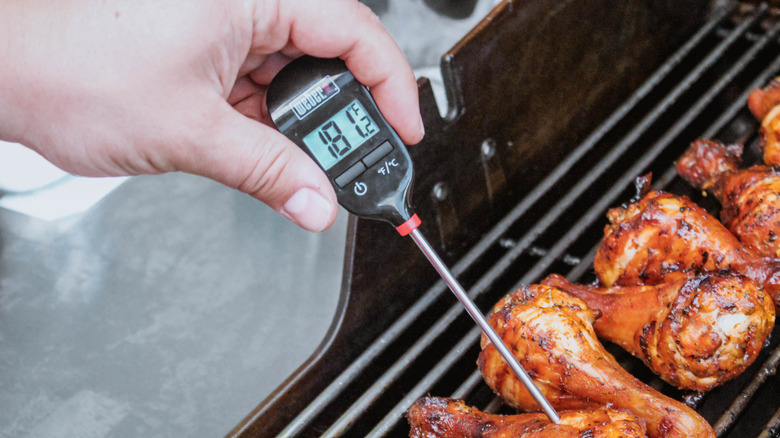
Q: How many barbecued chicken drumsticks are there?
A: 6